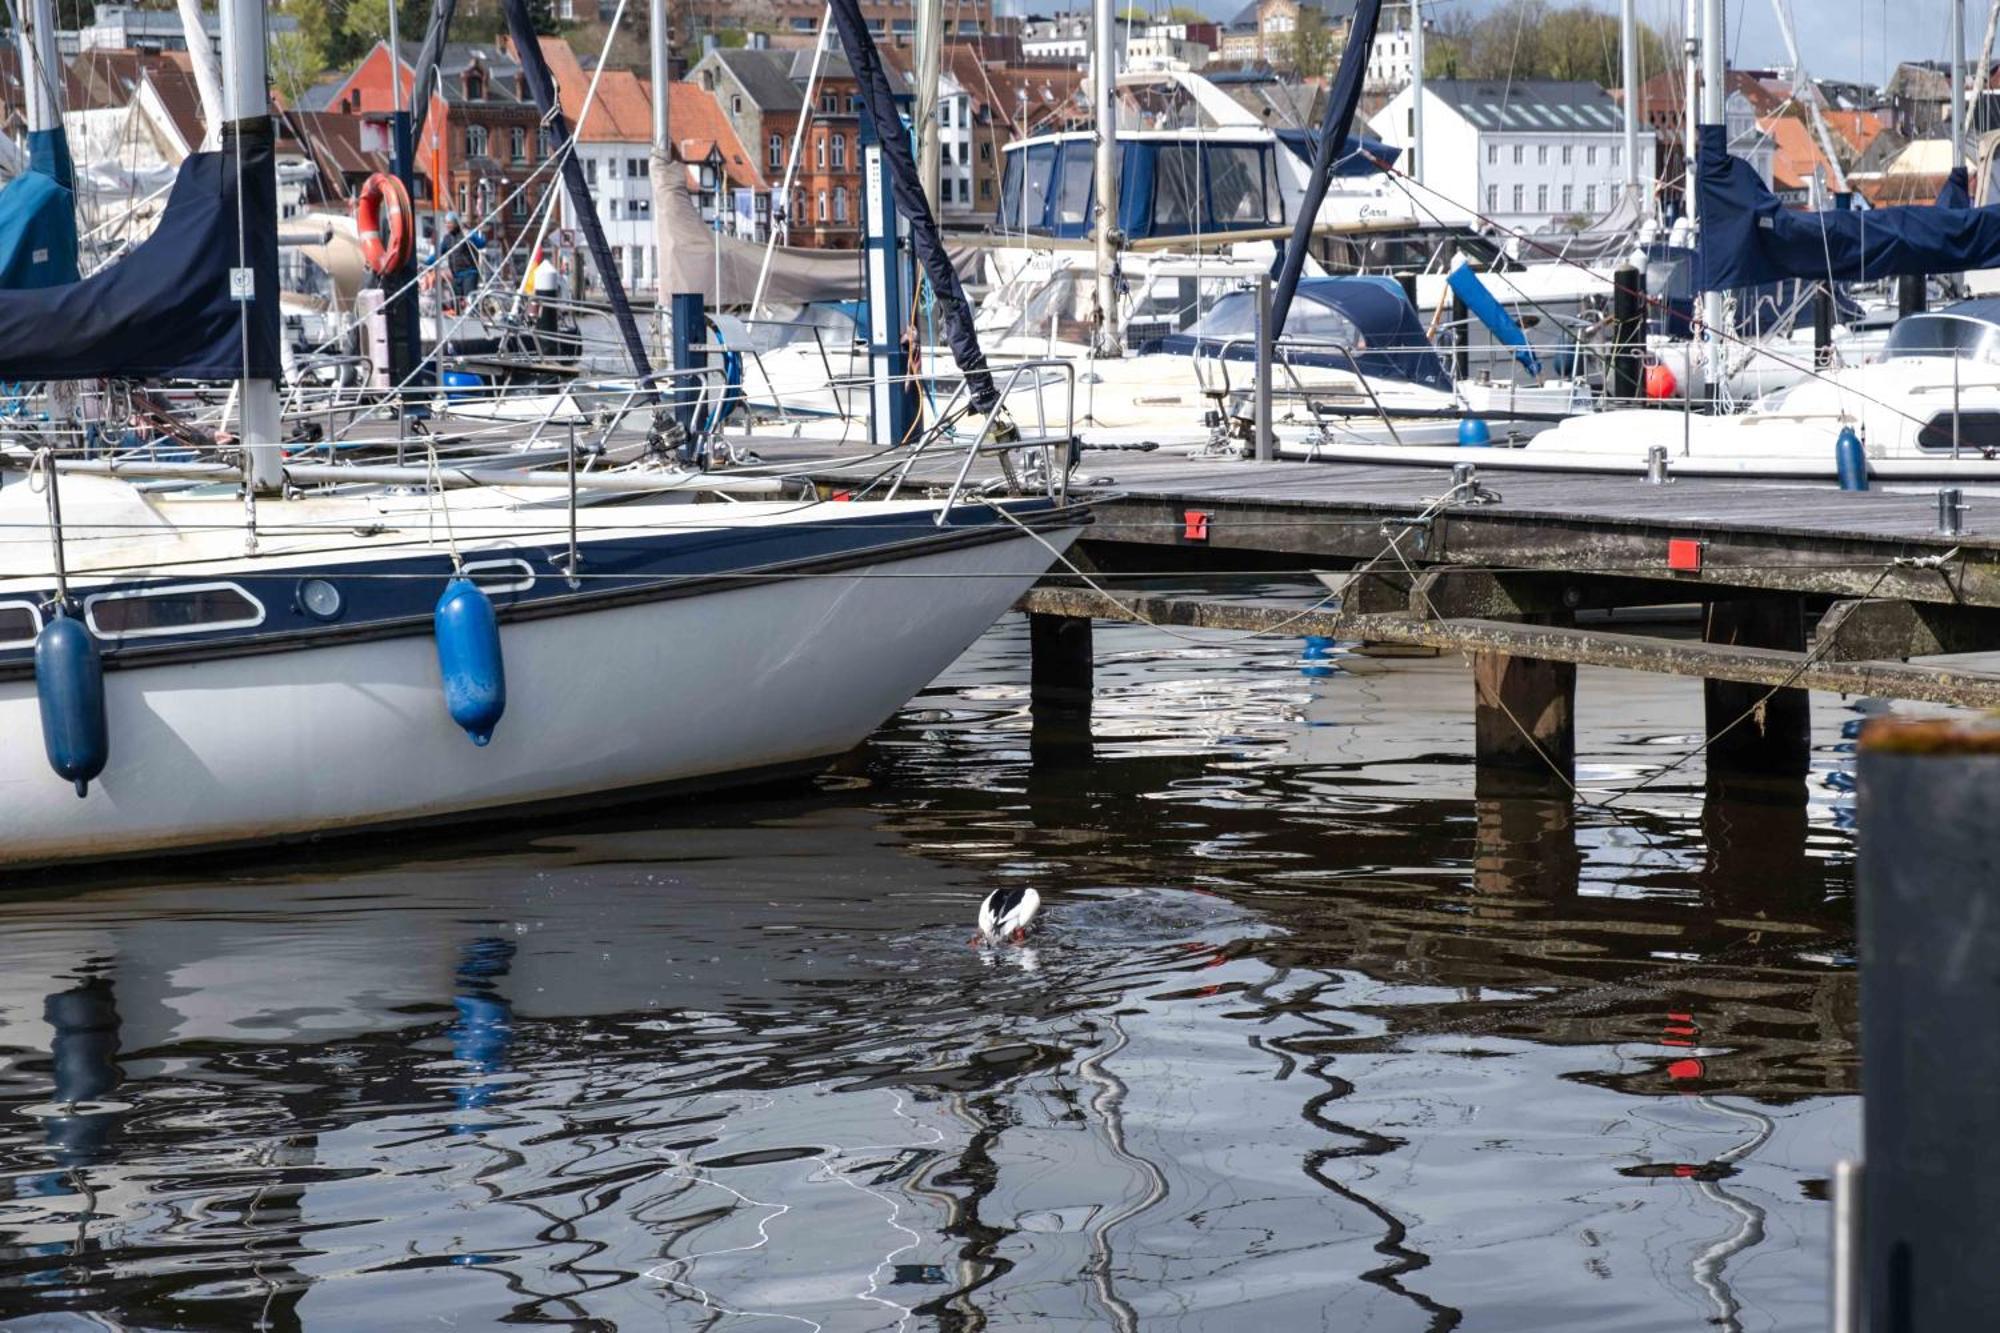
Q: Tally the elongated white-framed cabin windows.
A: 3